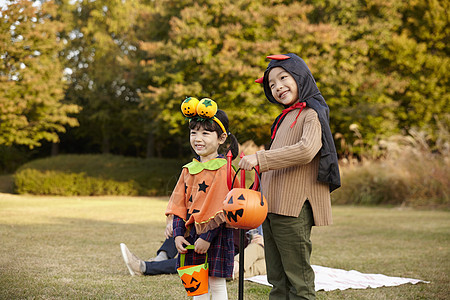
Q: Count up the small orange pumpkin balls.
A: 2